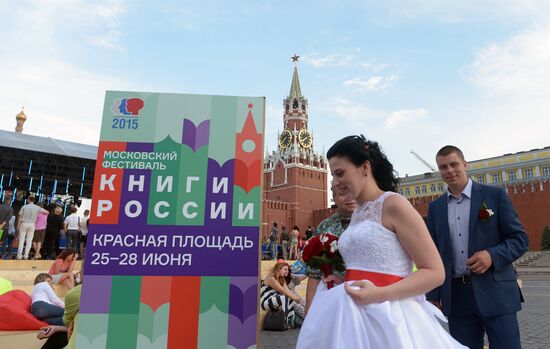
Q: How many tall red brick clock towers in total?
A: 1